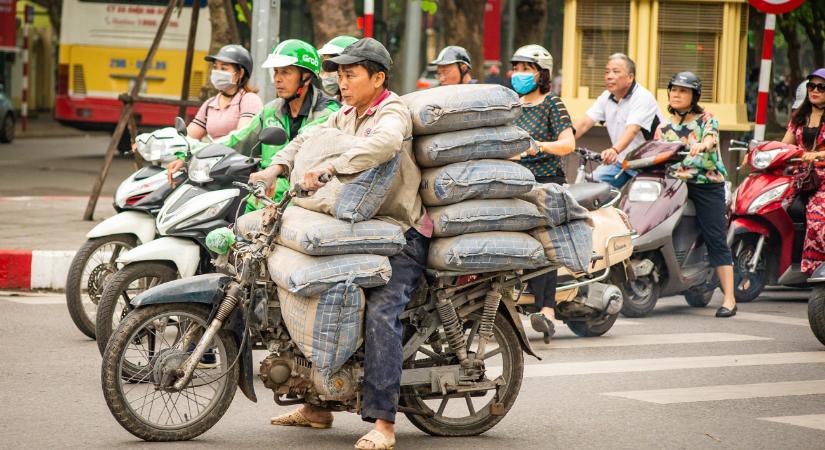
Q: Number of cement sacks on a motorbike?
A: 11